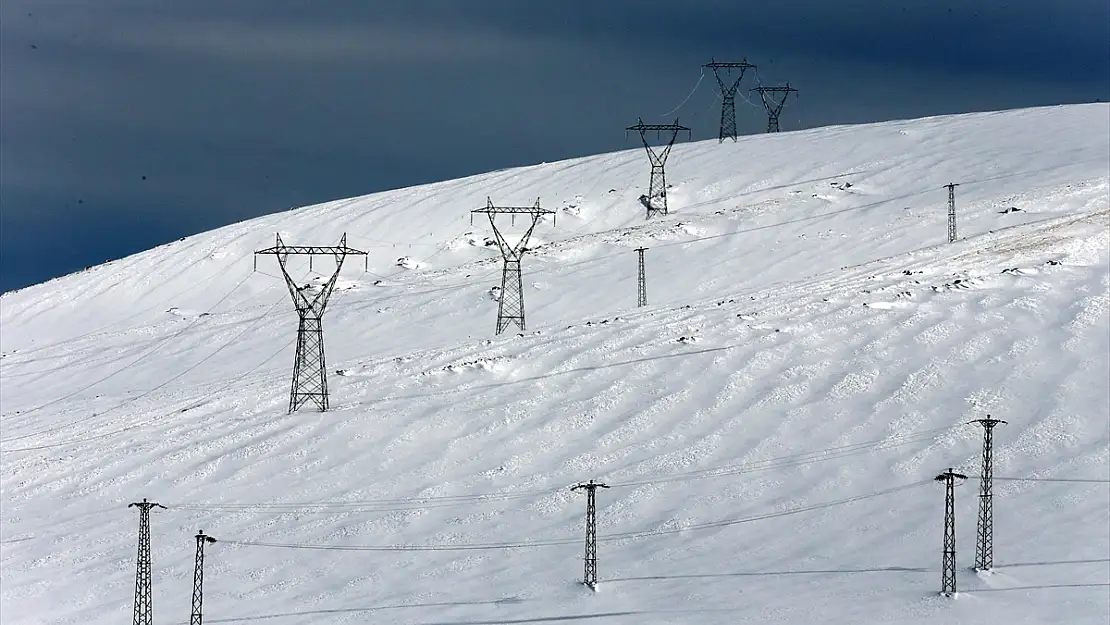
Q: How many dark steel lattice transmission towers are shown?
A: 12